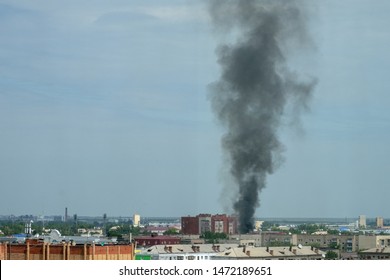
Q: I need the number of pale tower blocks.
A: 3